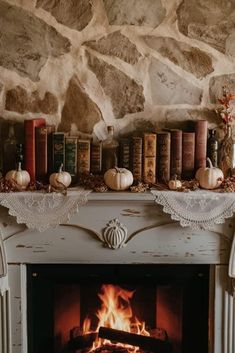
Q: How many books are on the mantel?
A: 13